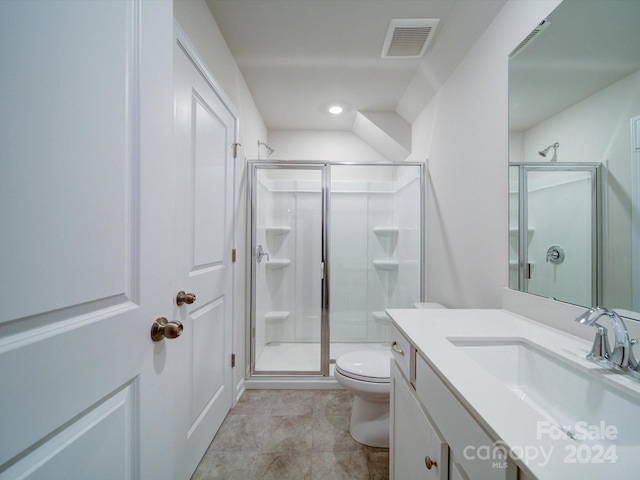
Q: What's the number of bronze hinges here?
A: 3